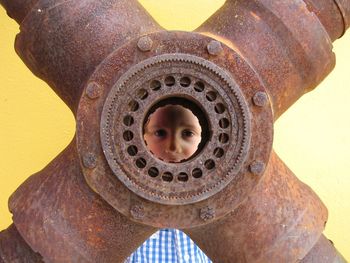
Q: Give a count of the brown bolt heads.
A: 8